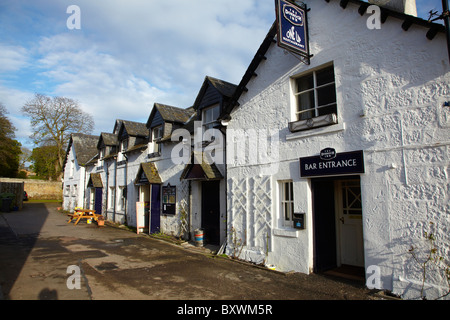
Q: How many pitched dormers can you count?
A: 4